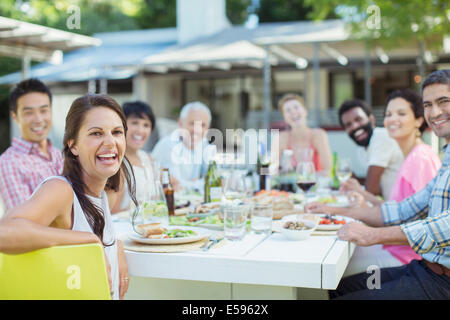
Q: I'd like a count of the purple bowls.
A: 0